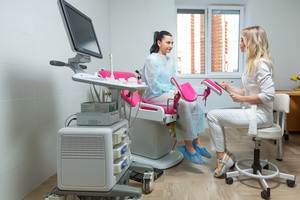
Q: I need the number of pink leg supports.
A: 2